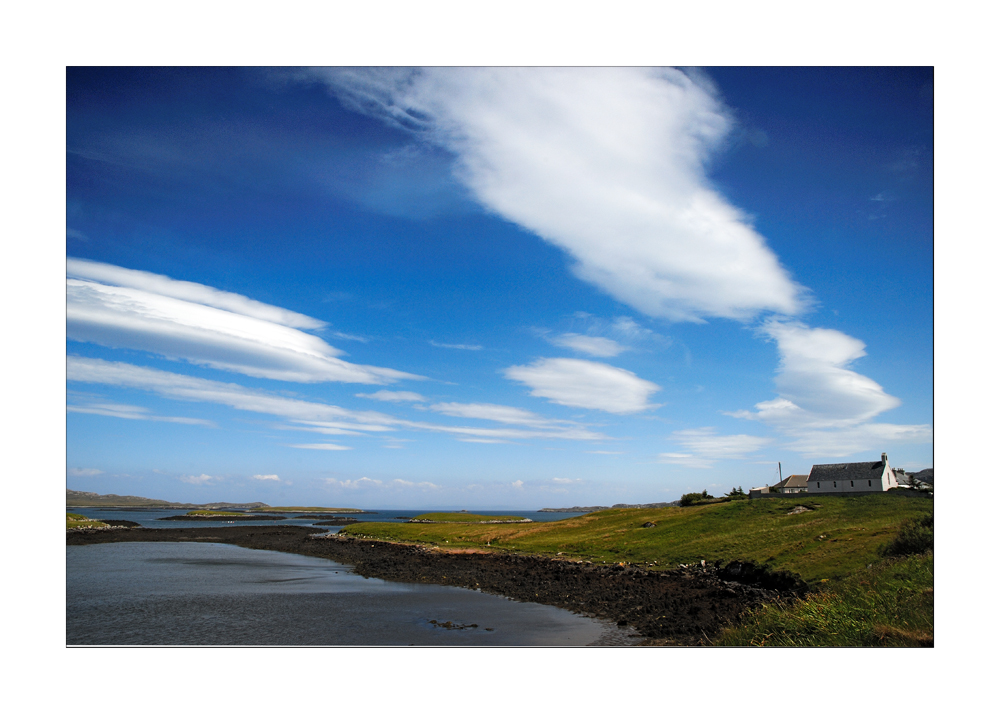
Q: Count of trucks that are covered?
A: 0